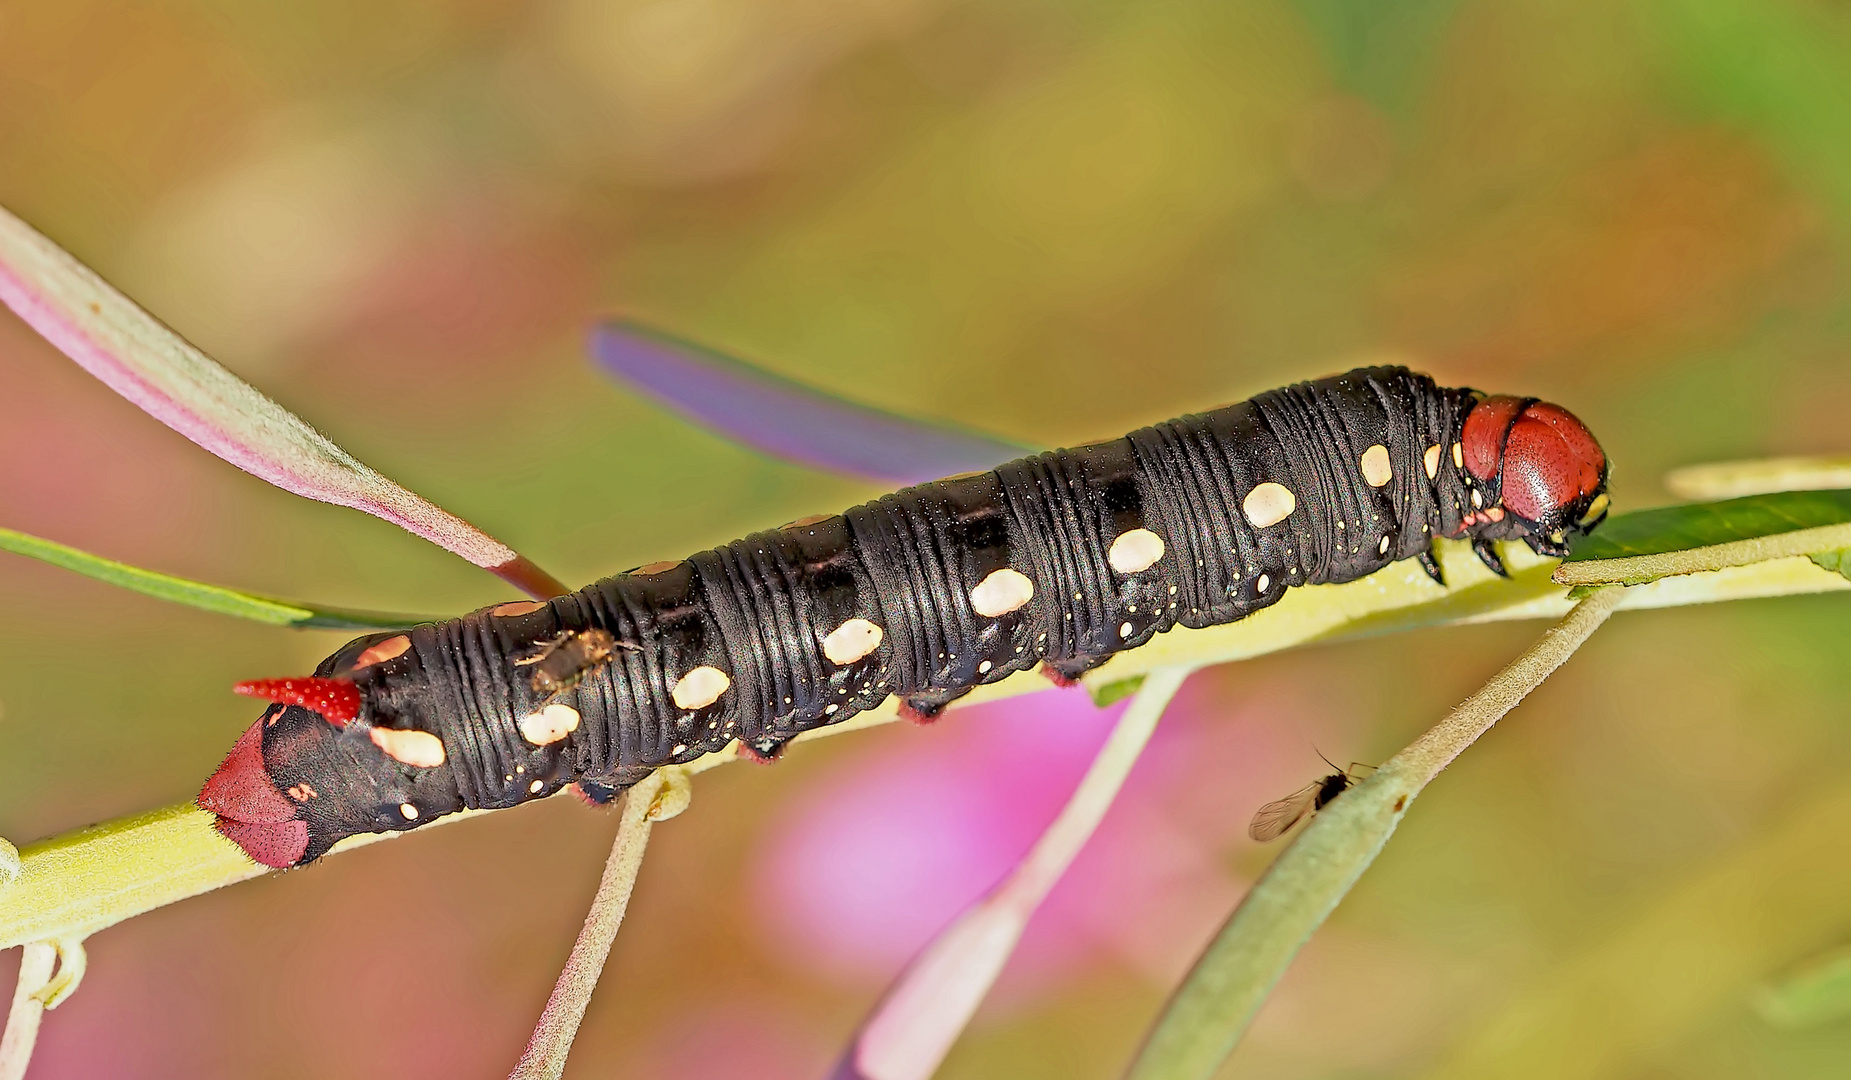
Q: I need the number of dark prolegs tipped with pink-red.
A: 4